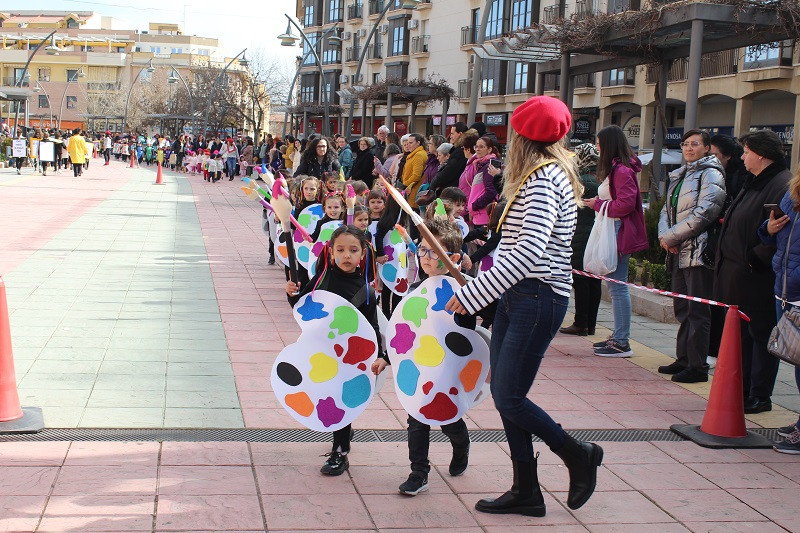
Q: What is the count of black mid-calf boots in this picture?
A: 2